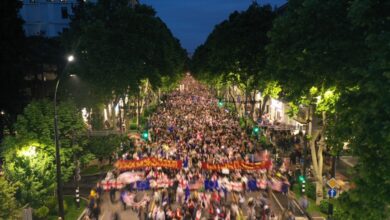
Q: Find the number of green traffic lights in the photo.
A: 4